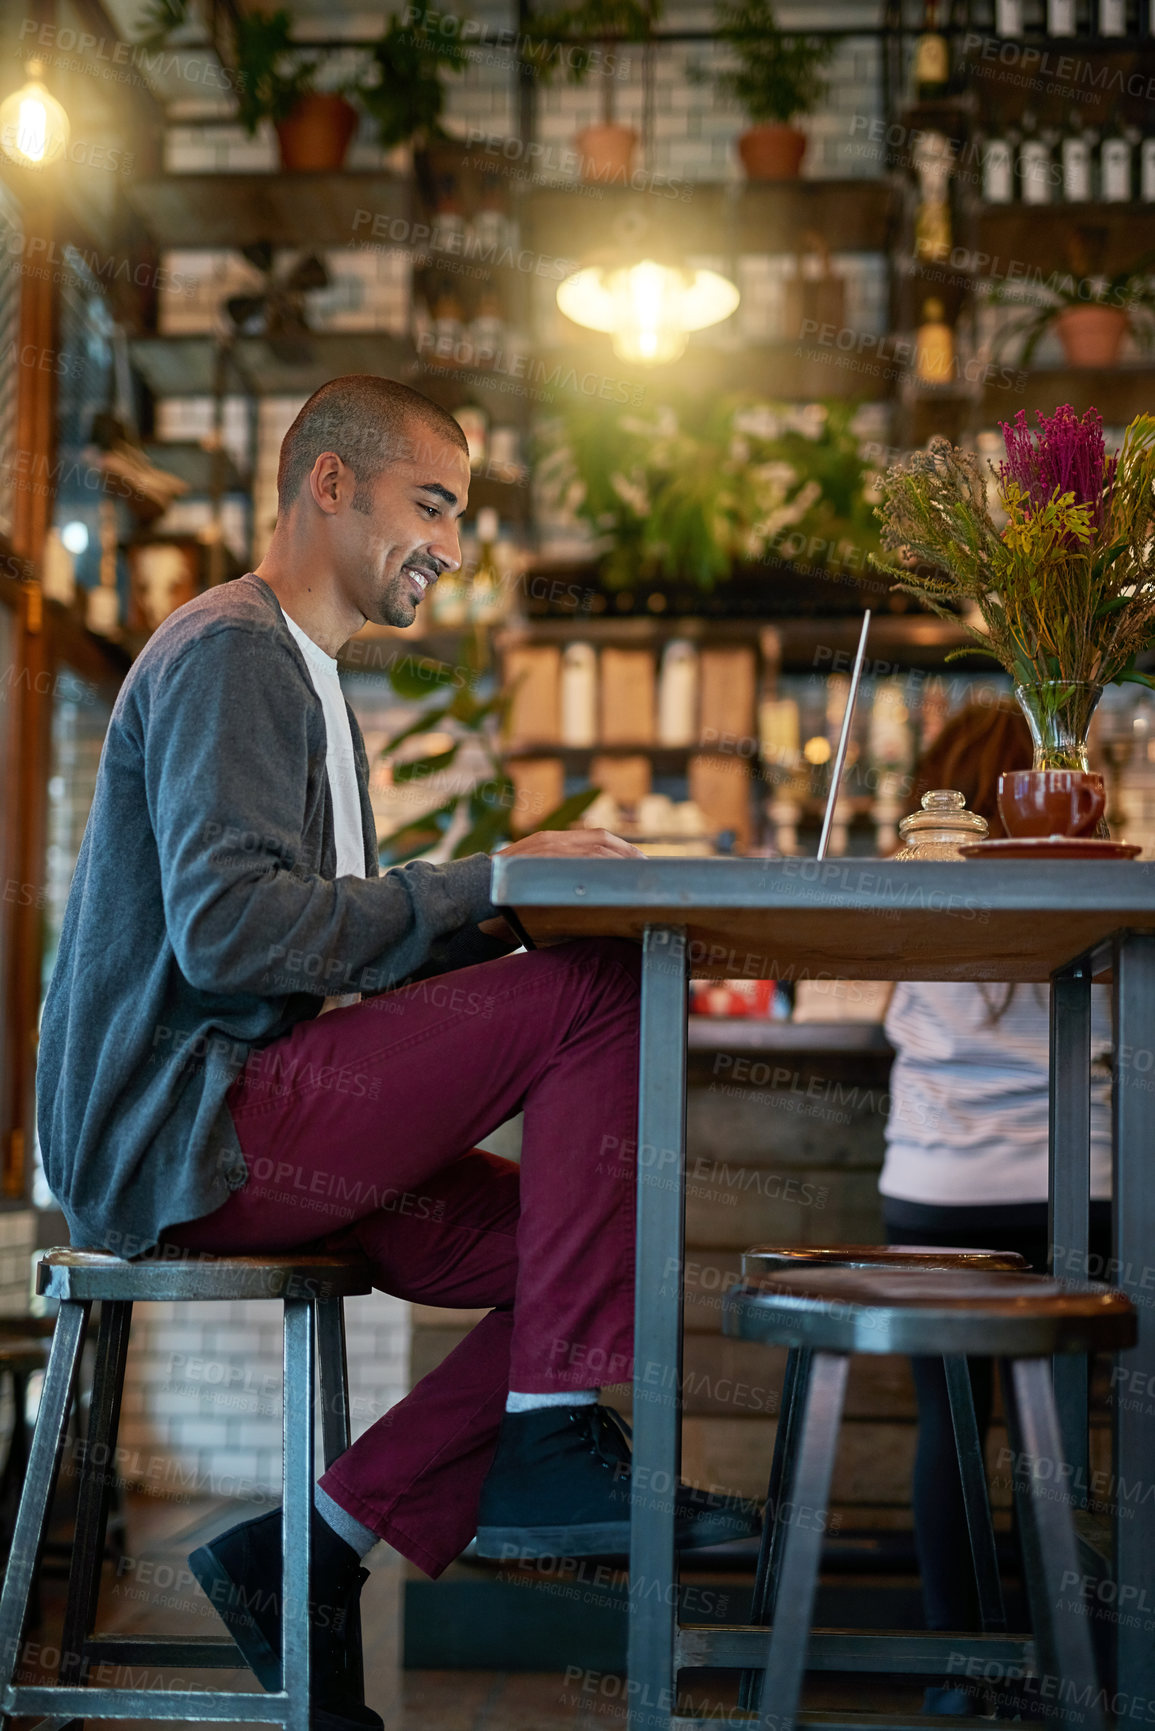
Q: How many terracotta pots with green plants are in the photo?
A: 4